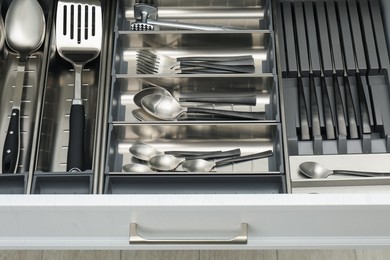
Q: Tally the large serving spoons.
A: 1